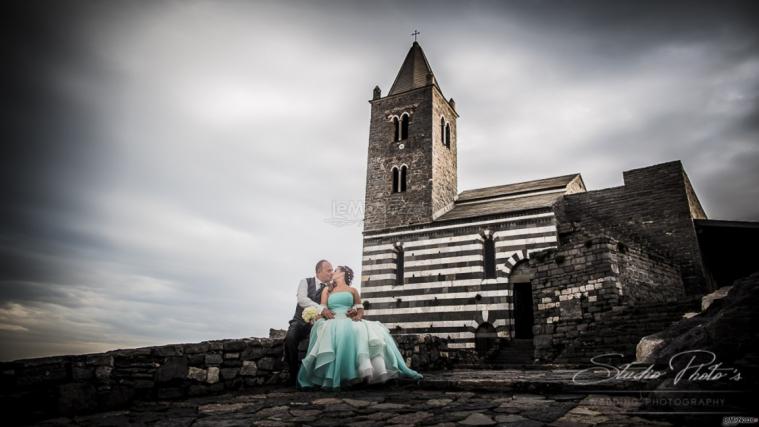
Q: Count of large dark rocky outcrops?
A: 1